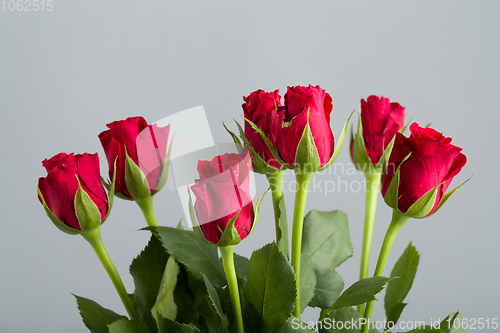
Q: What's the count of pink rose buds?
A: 0